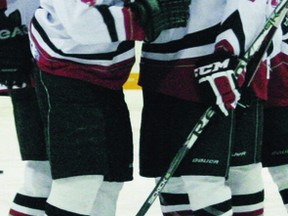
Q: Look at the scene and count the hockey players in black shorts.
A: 5